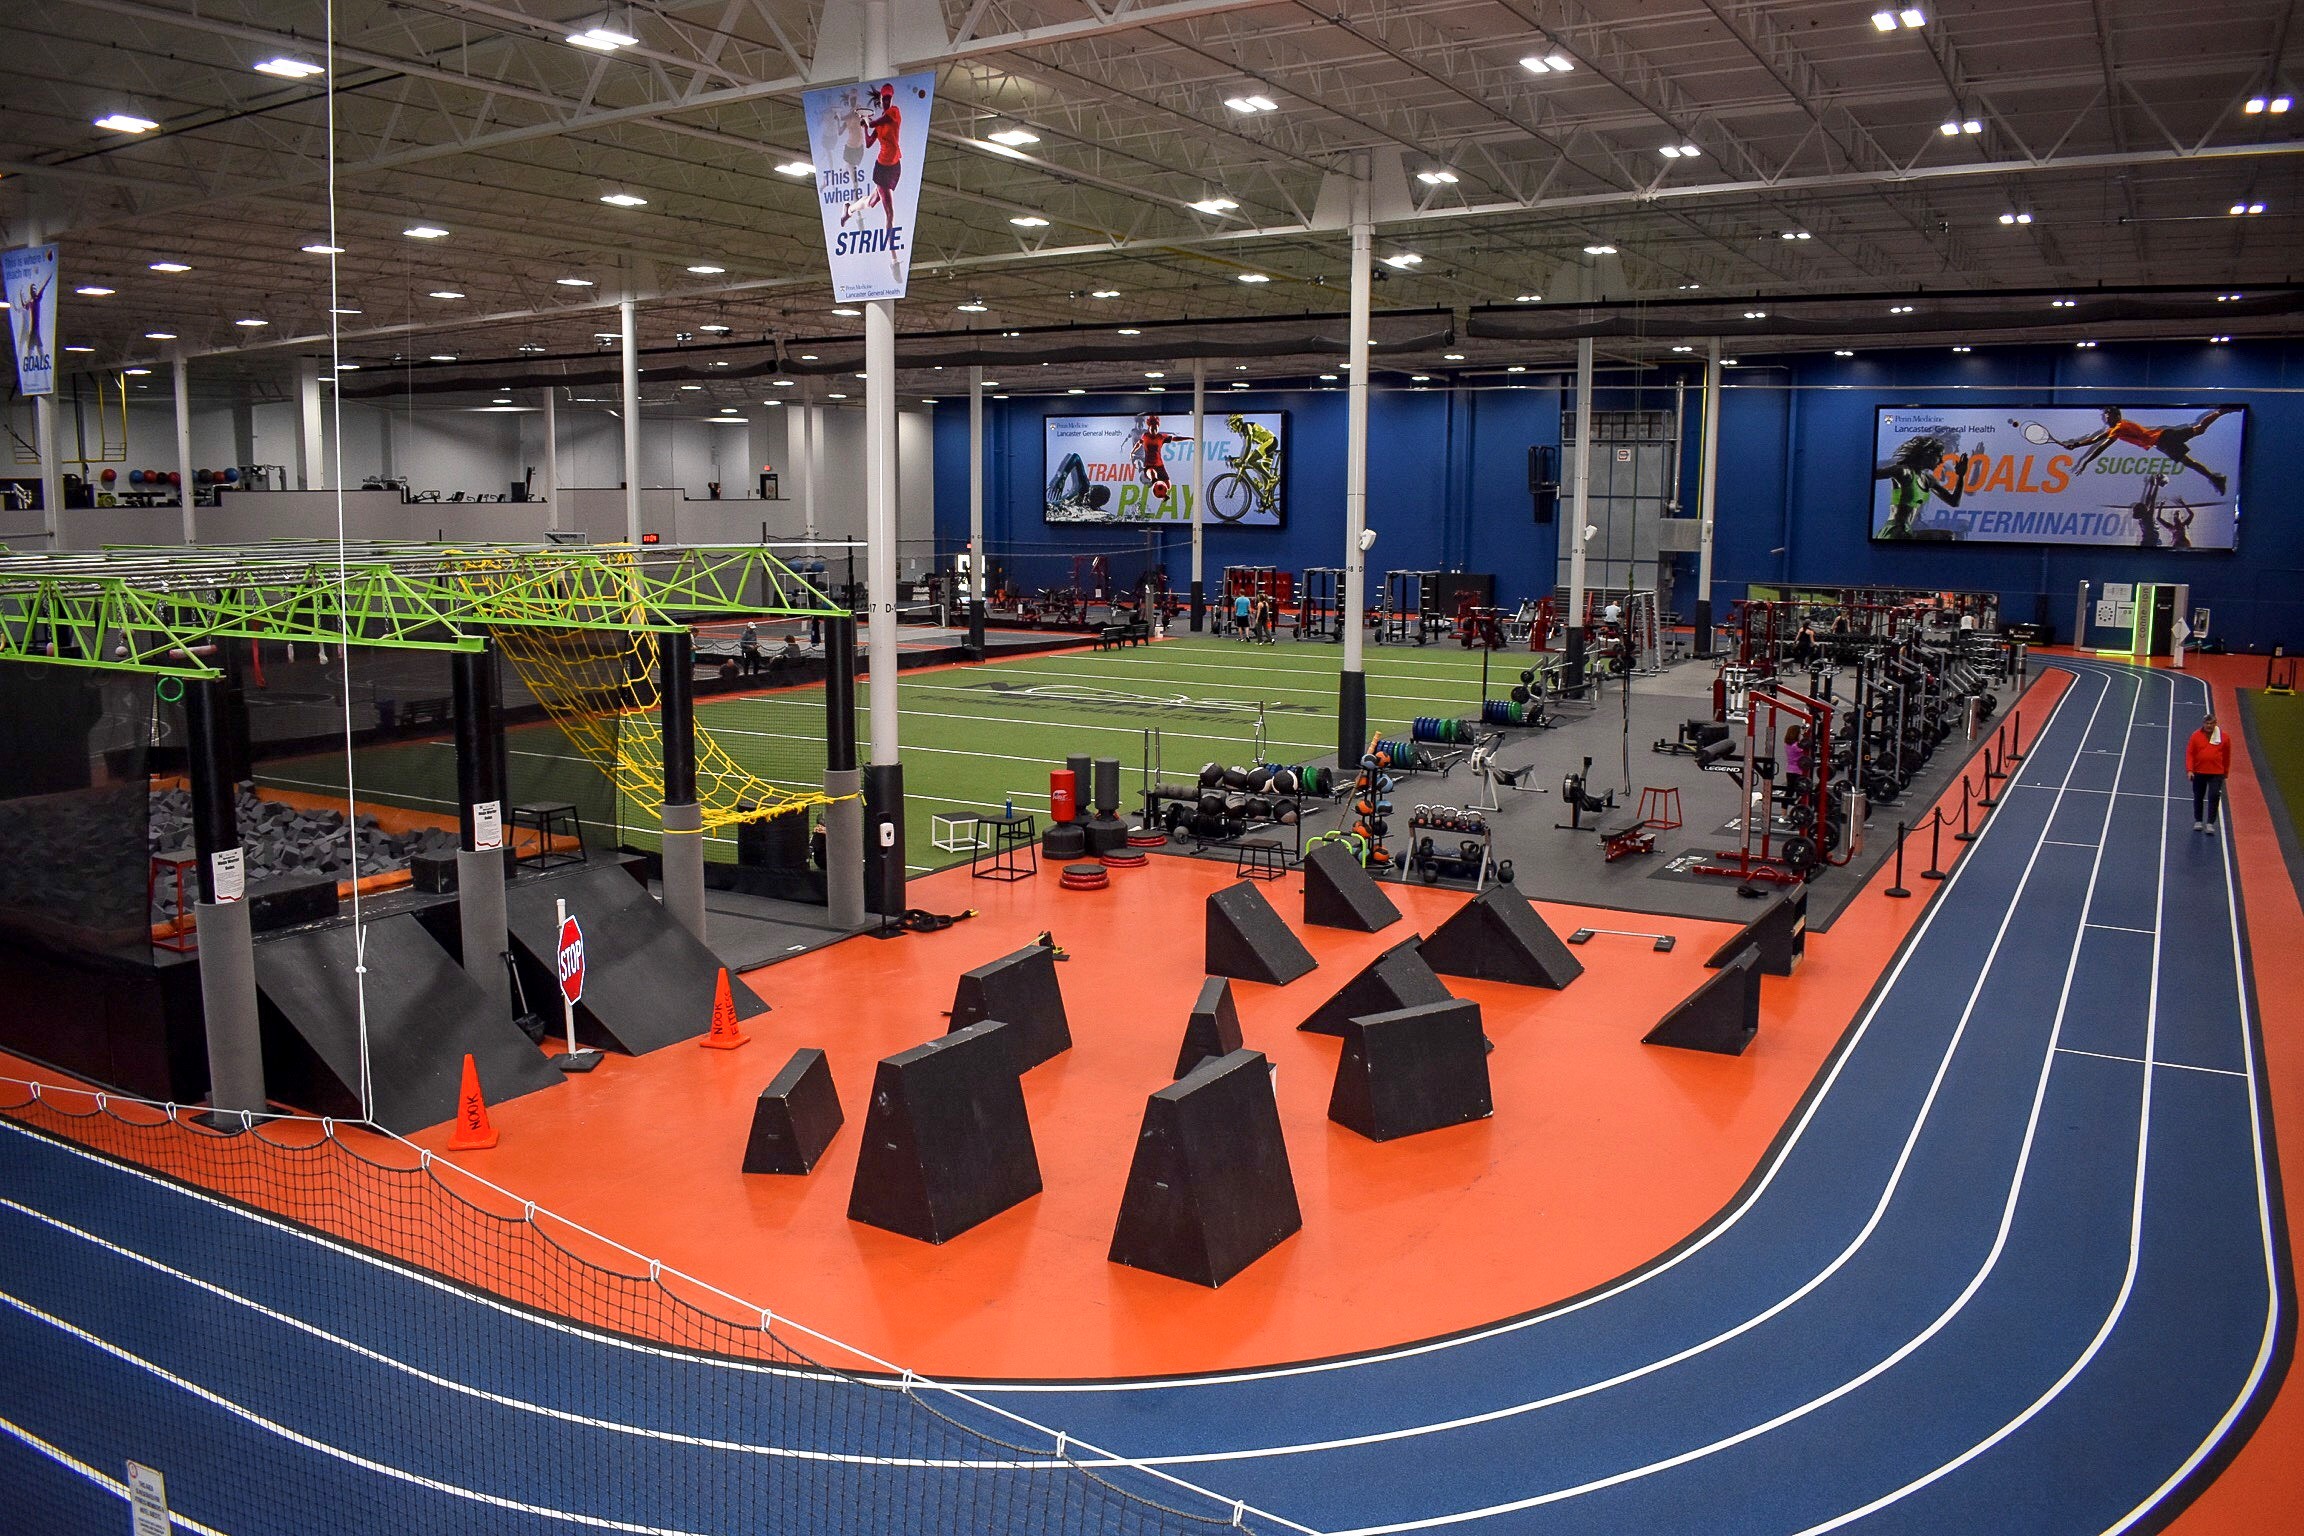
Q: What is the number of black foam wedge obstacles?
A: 12